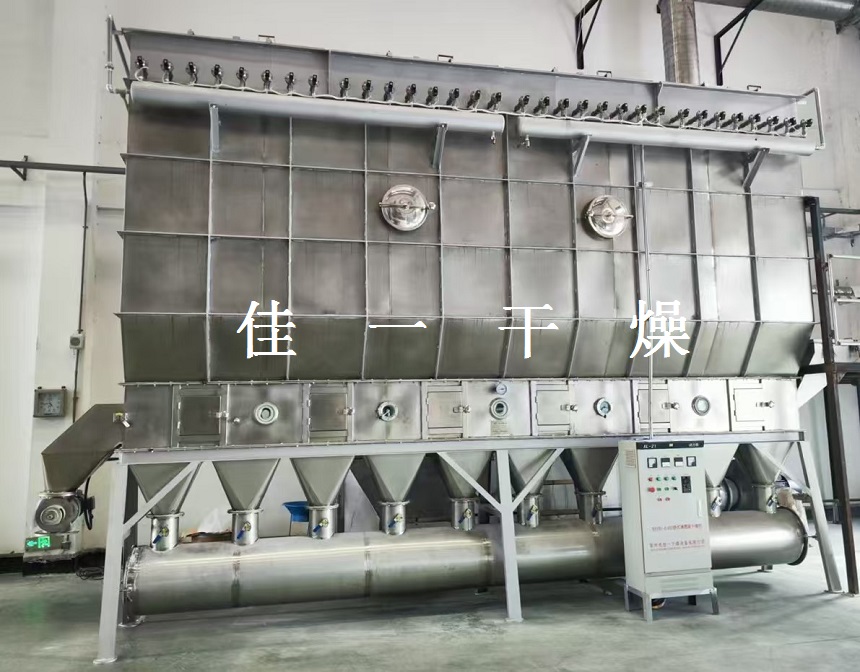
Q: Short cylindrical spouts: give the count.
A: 9